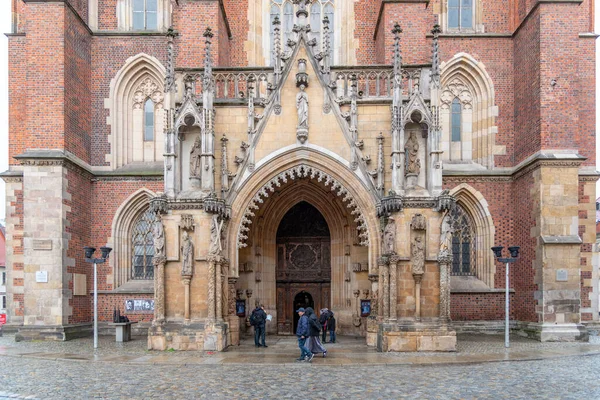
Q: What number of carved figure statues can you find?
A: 9